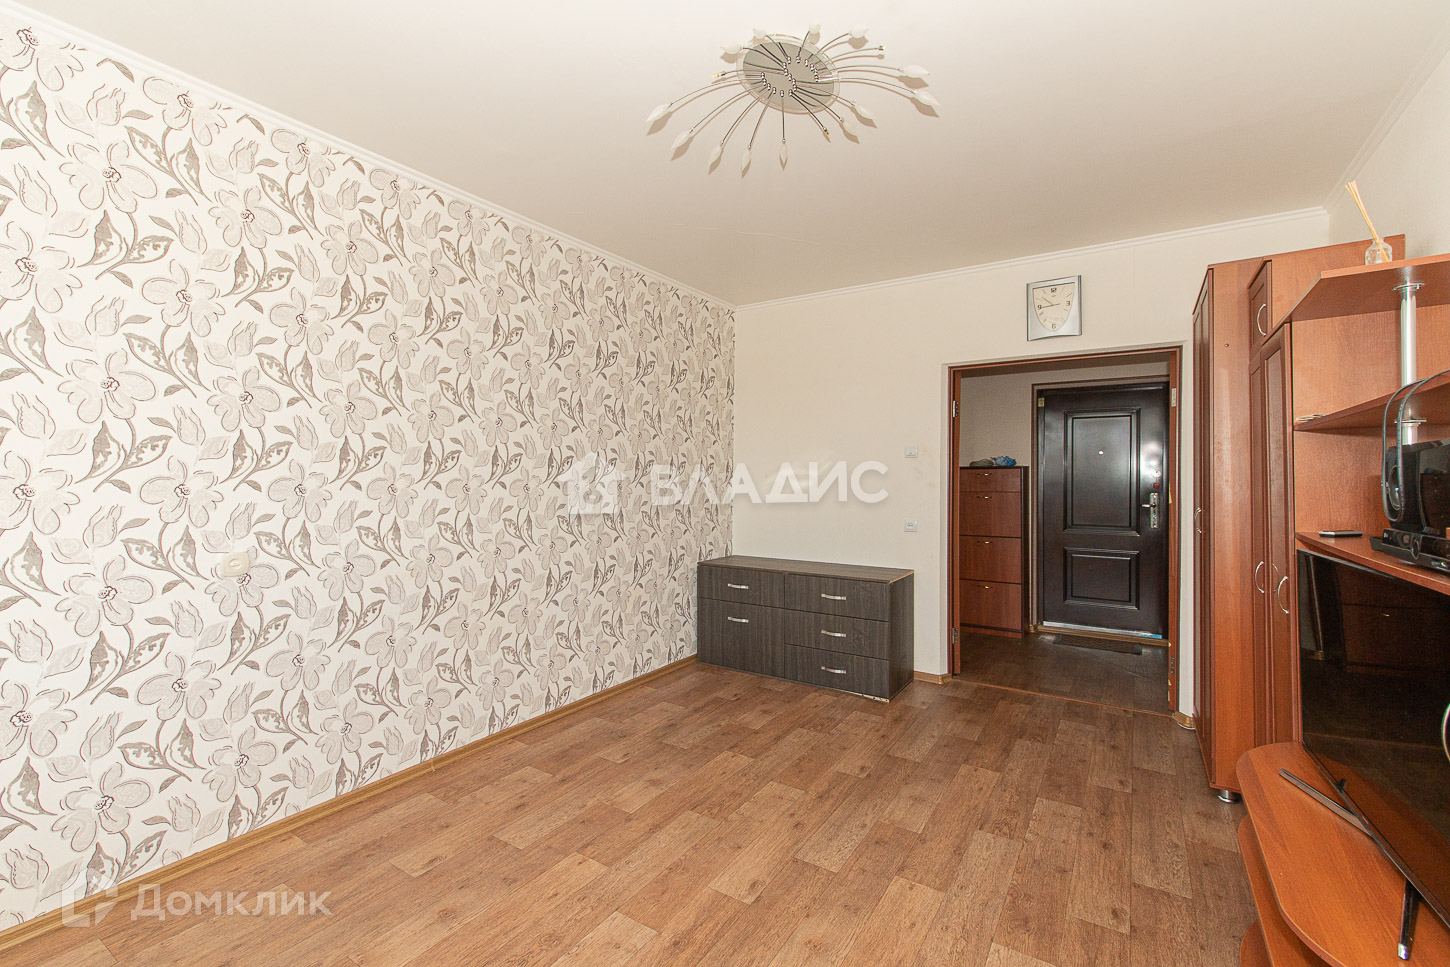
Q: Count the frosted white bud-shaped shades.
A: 13